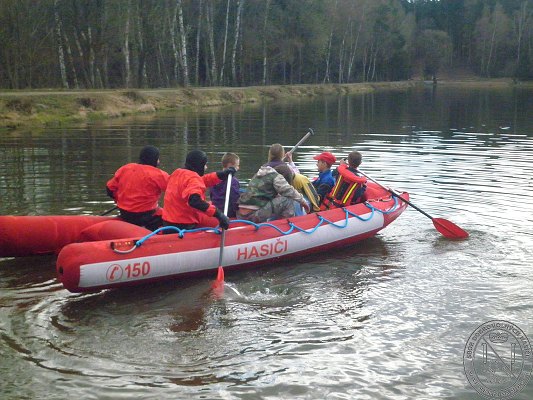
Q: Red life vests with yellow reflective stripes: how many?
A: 1